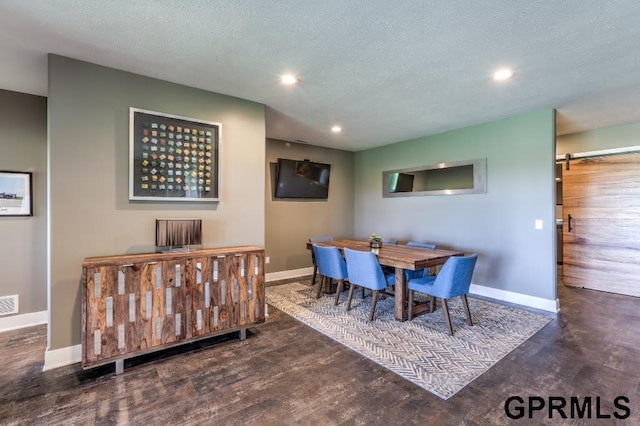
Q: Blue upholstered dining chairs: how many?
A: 6